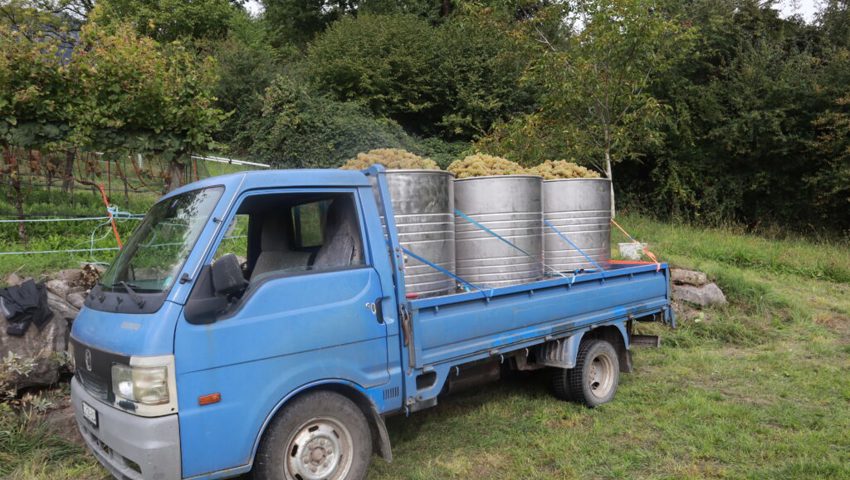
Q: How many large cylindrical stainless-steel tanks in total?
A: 3